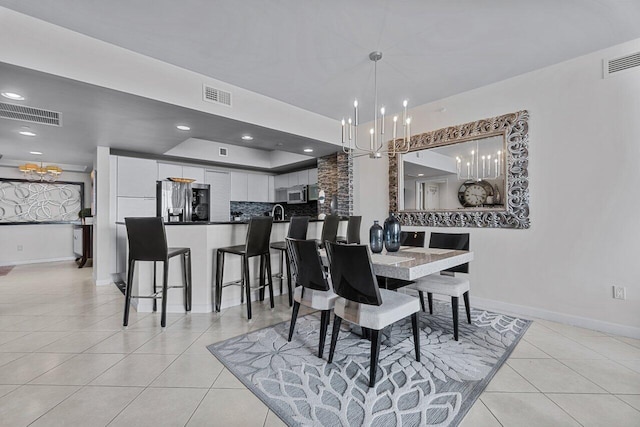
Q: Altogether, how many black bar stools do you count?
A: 5